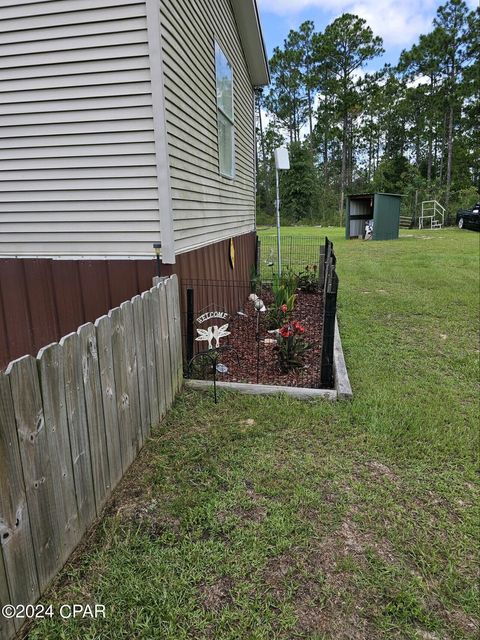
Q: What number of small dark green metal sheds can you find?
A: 1